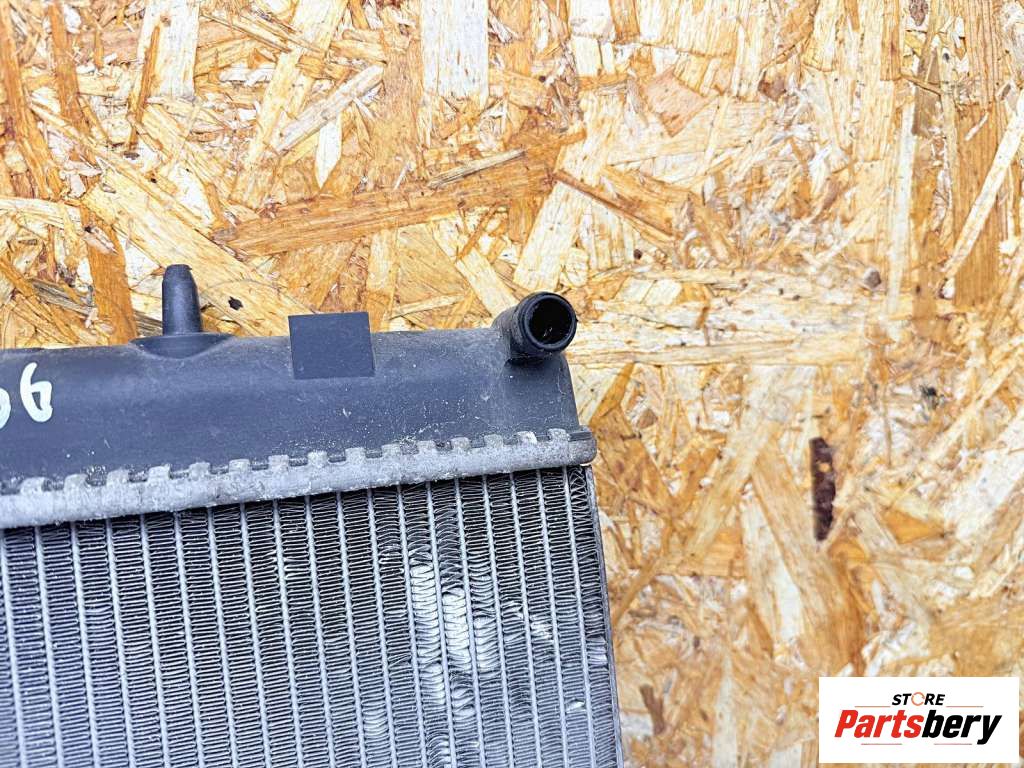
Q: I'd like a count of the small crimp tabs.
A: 15